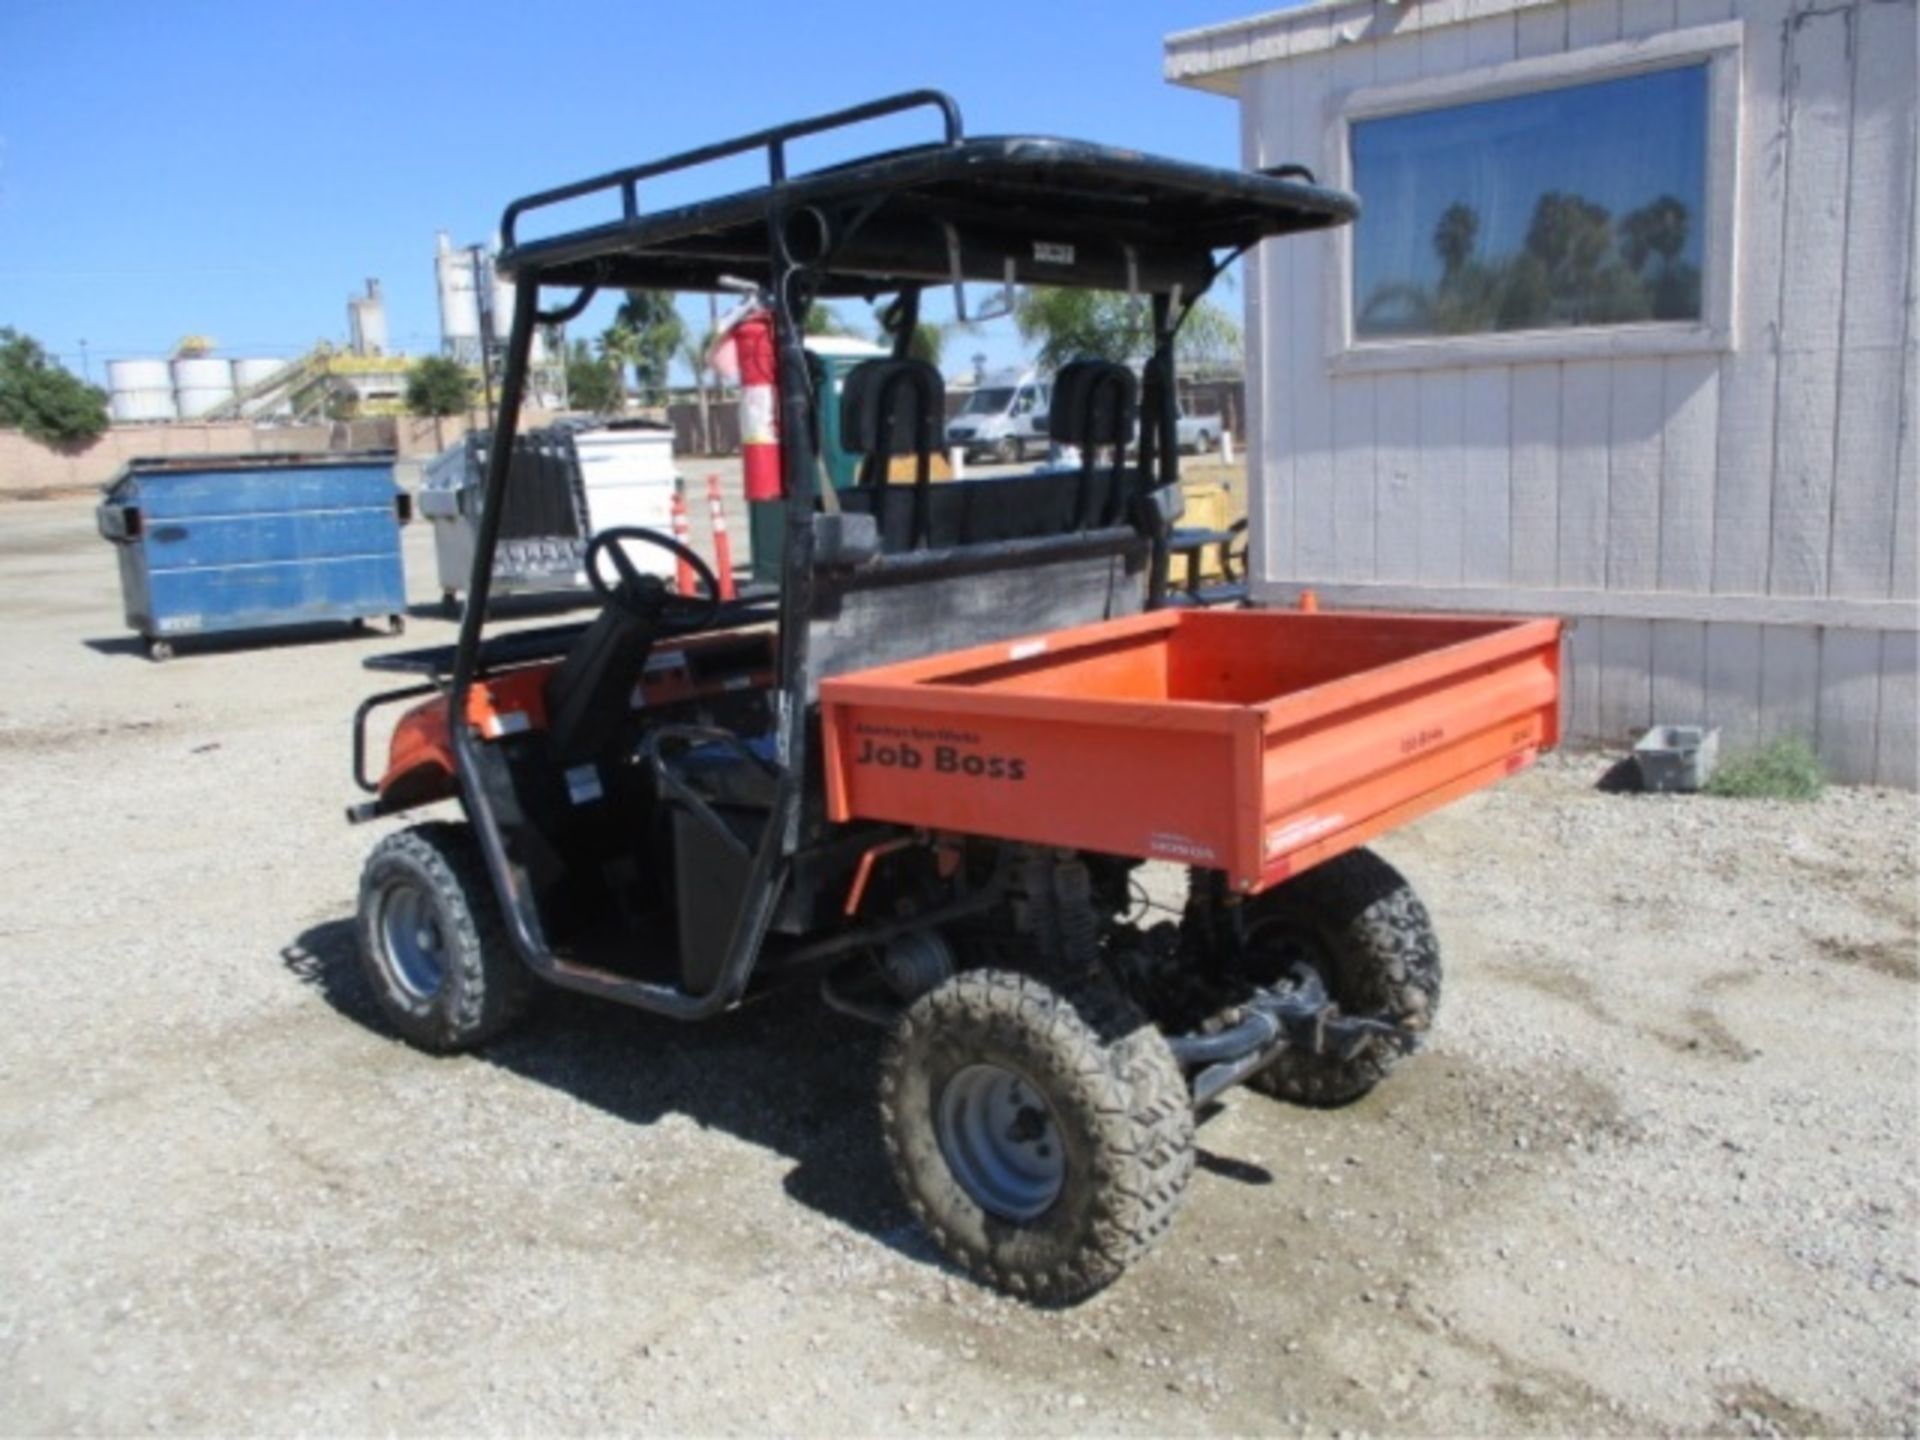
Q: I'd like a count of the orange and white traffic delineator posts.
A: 2